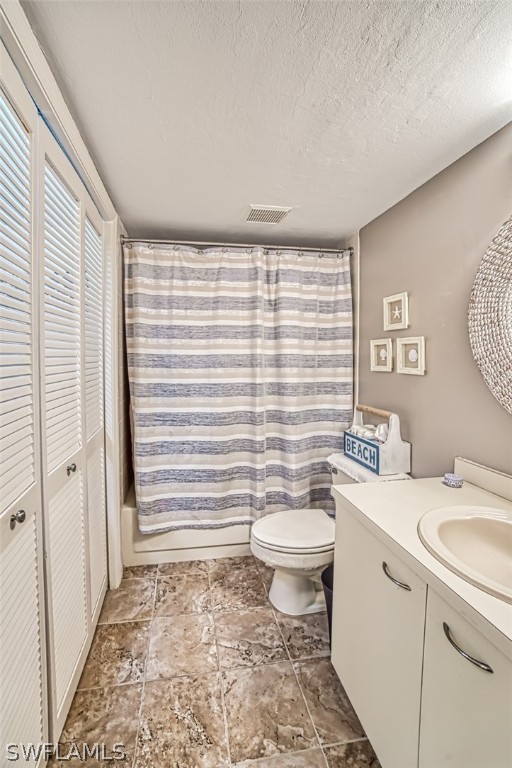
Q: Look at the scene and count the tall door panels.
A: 3